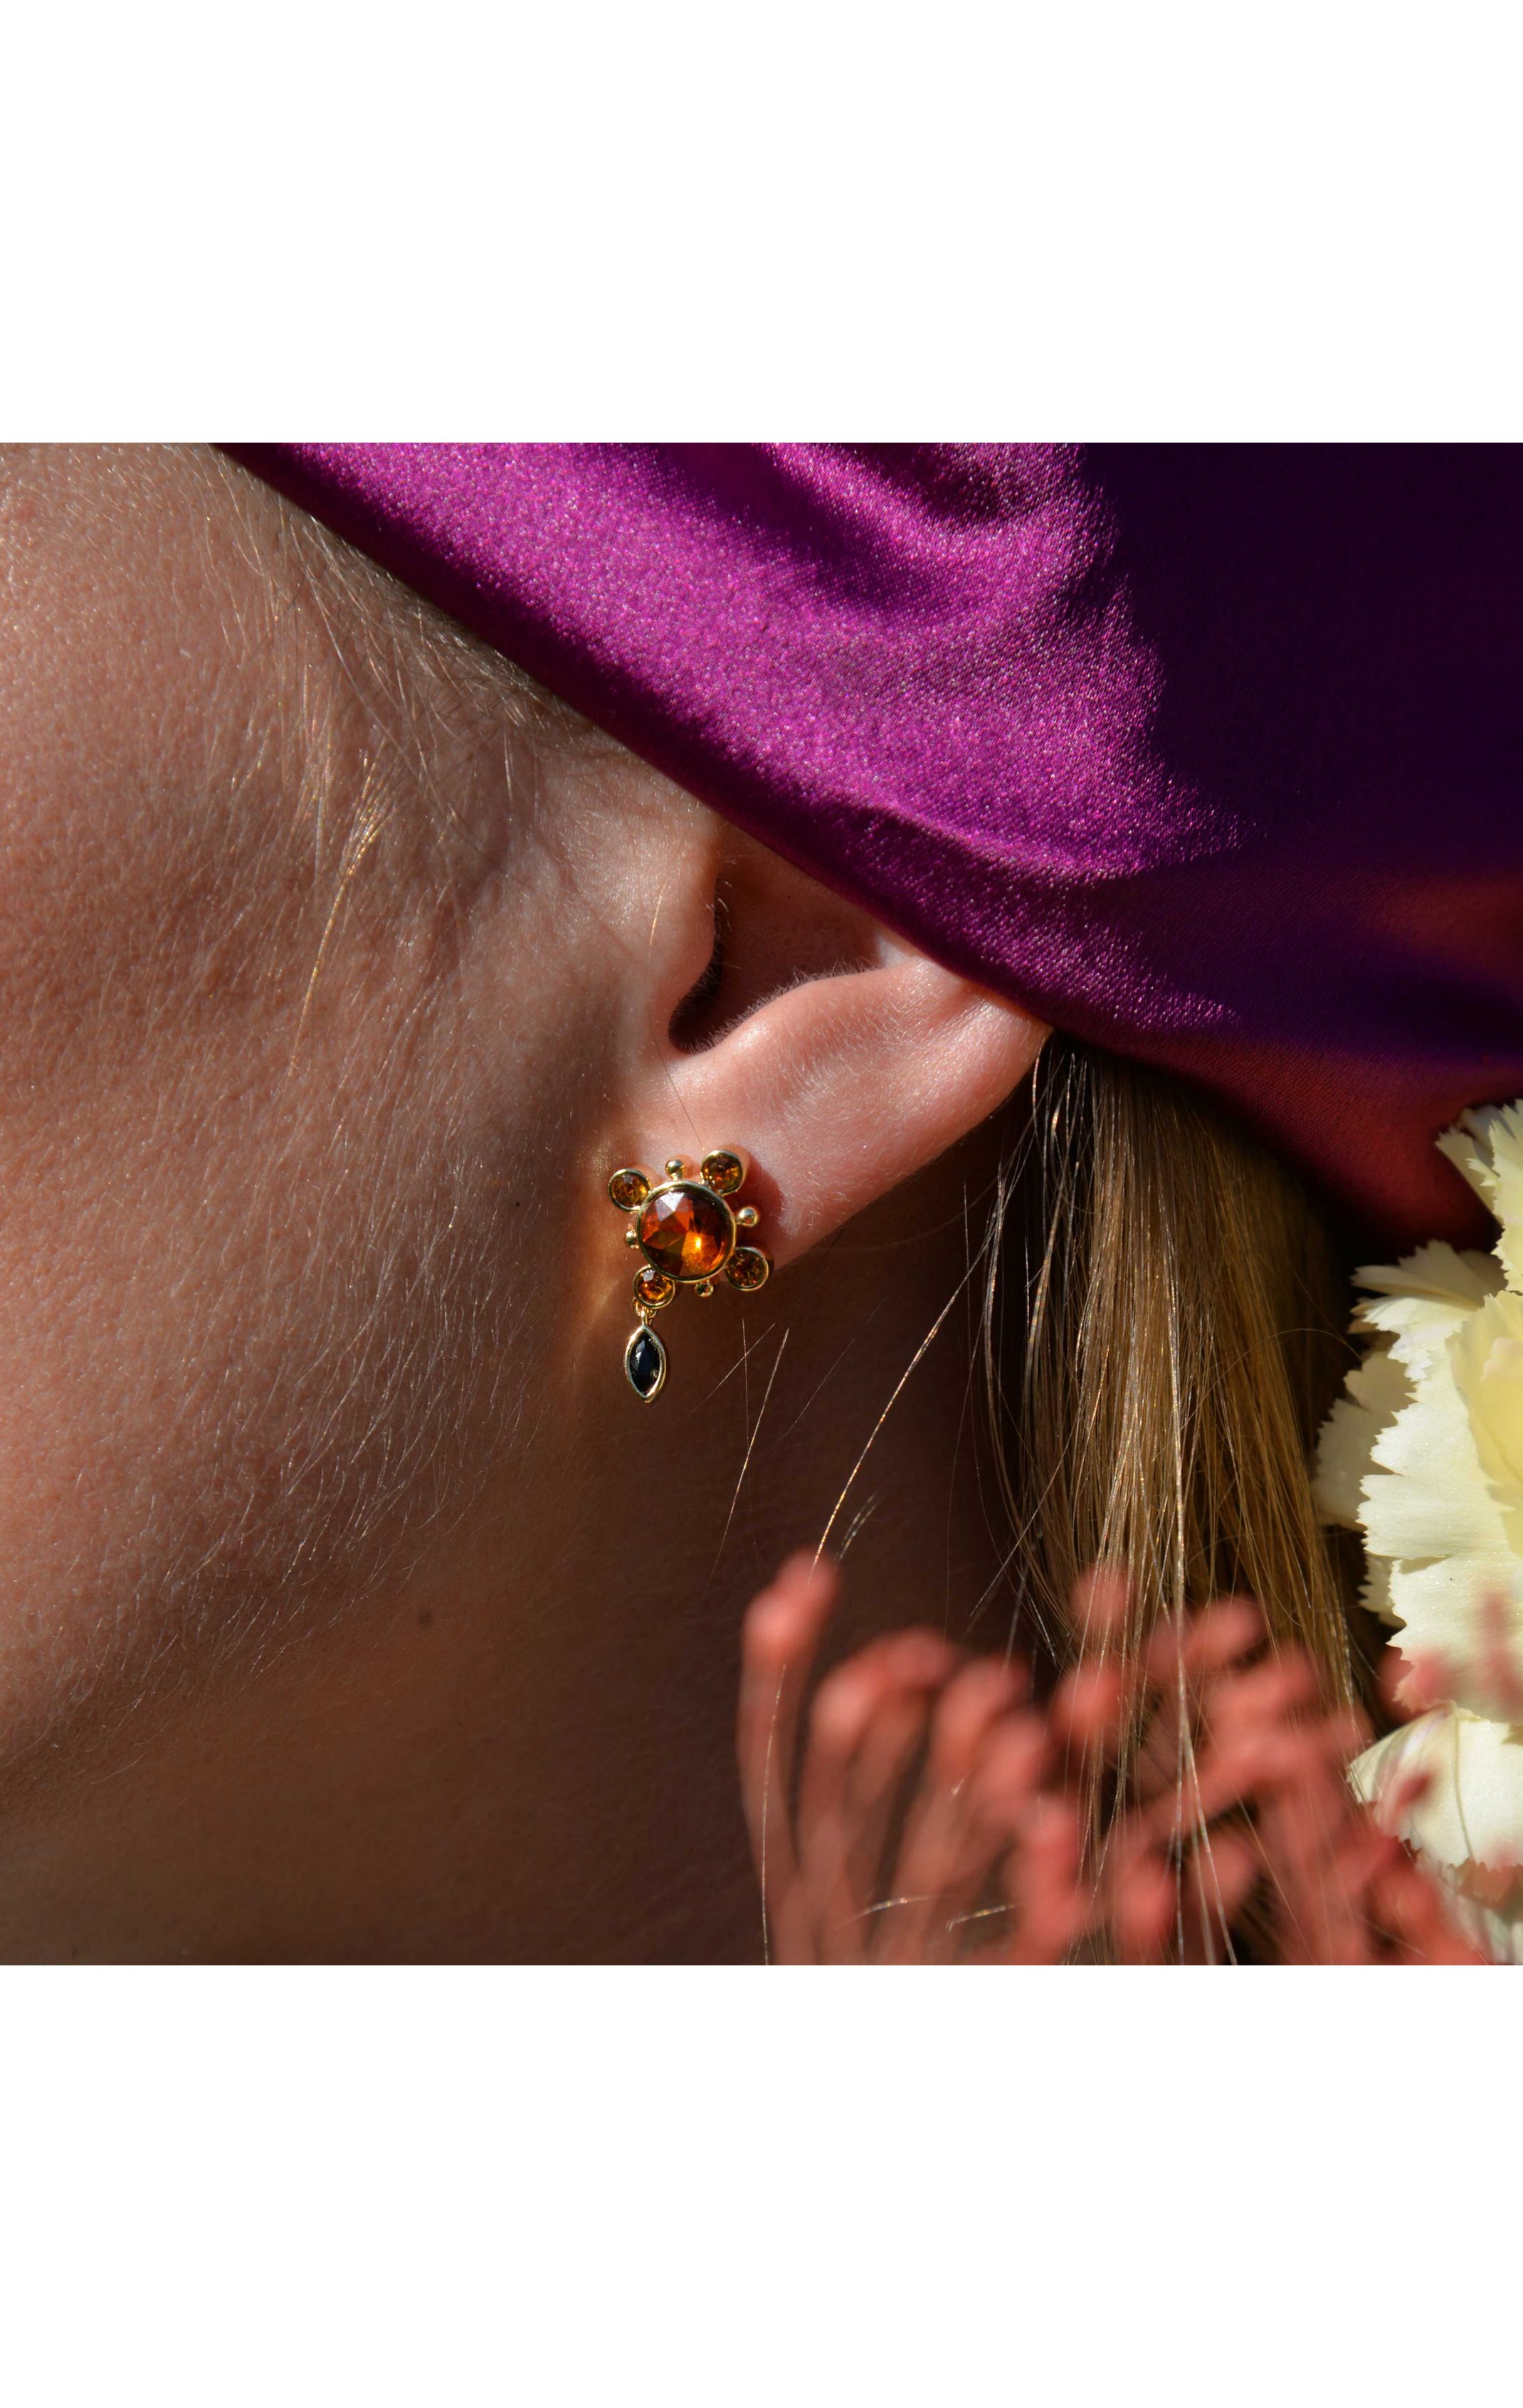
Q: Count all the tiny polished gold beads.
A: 4